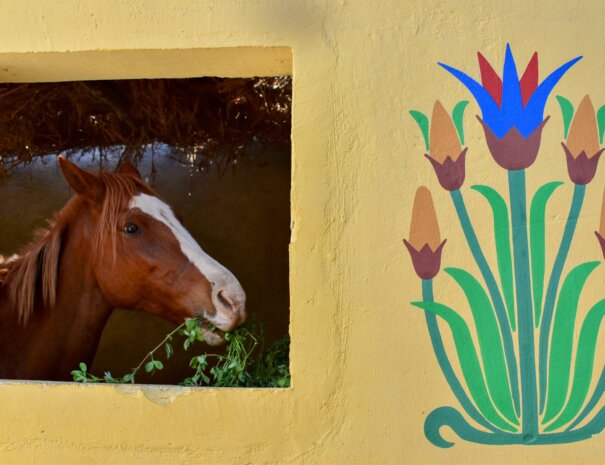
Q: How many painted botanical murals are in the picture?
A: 1